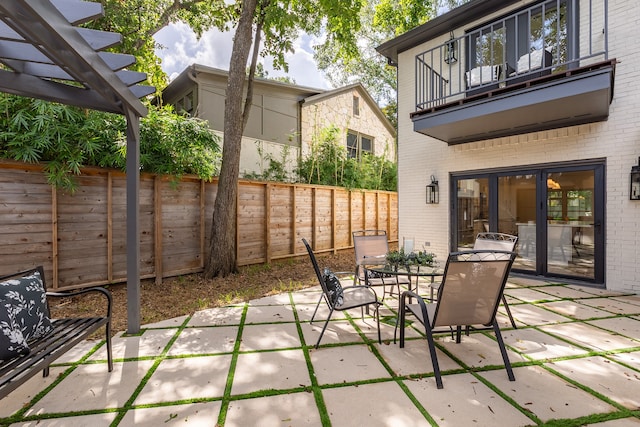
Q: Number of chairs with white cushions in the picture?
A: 2